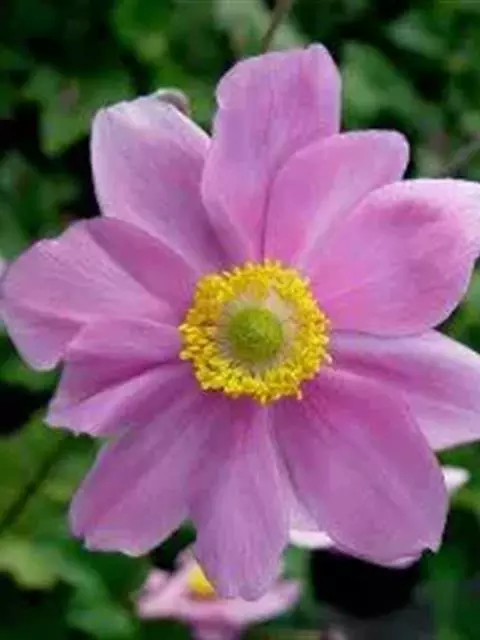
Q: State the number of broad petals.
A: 10